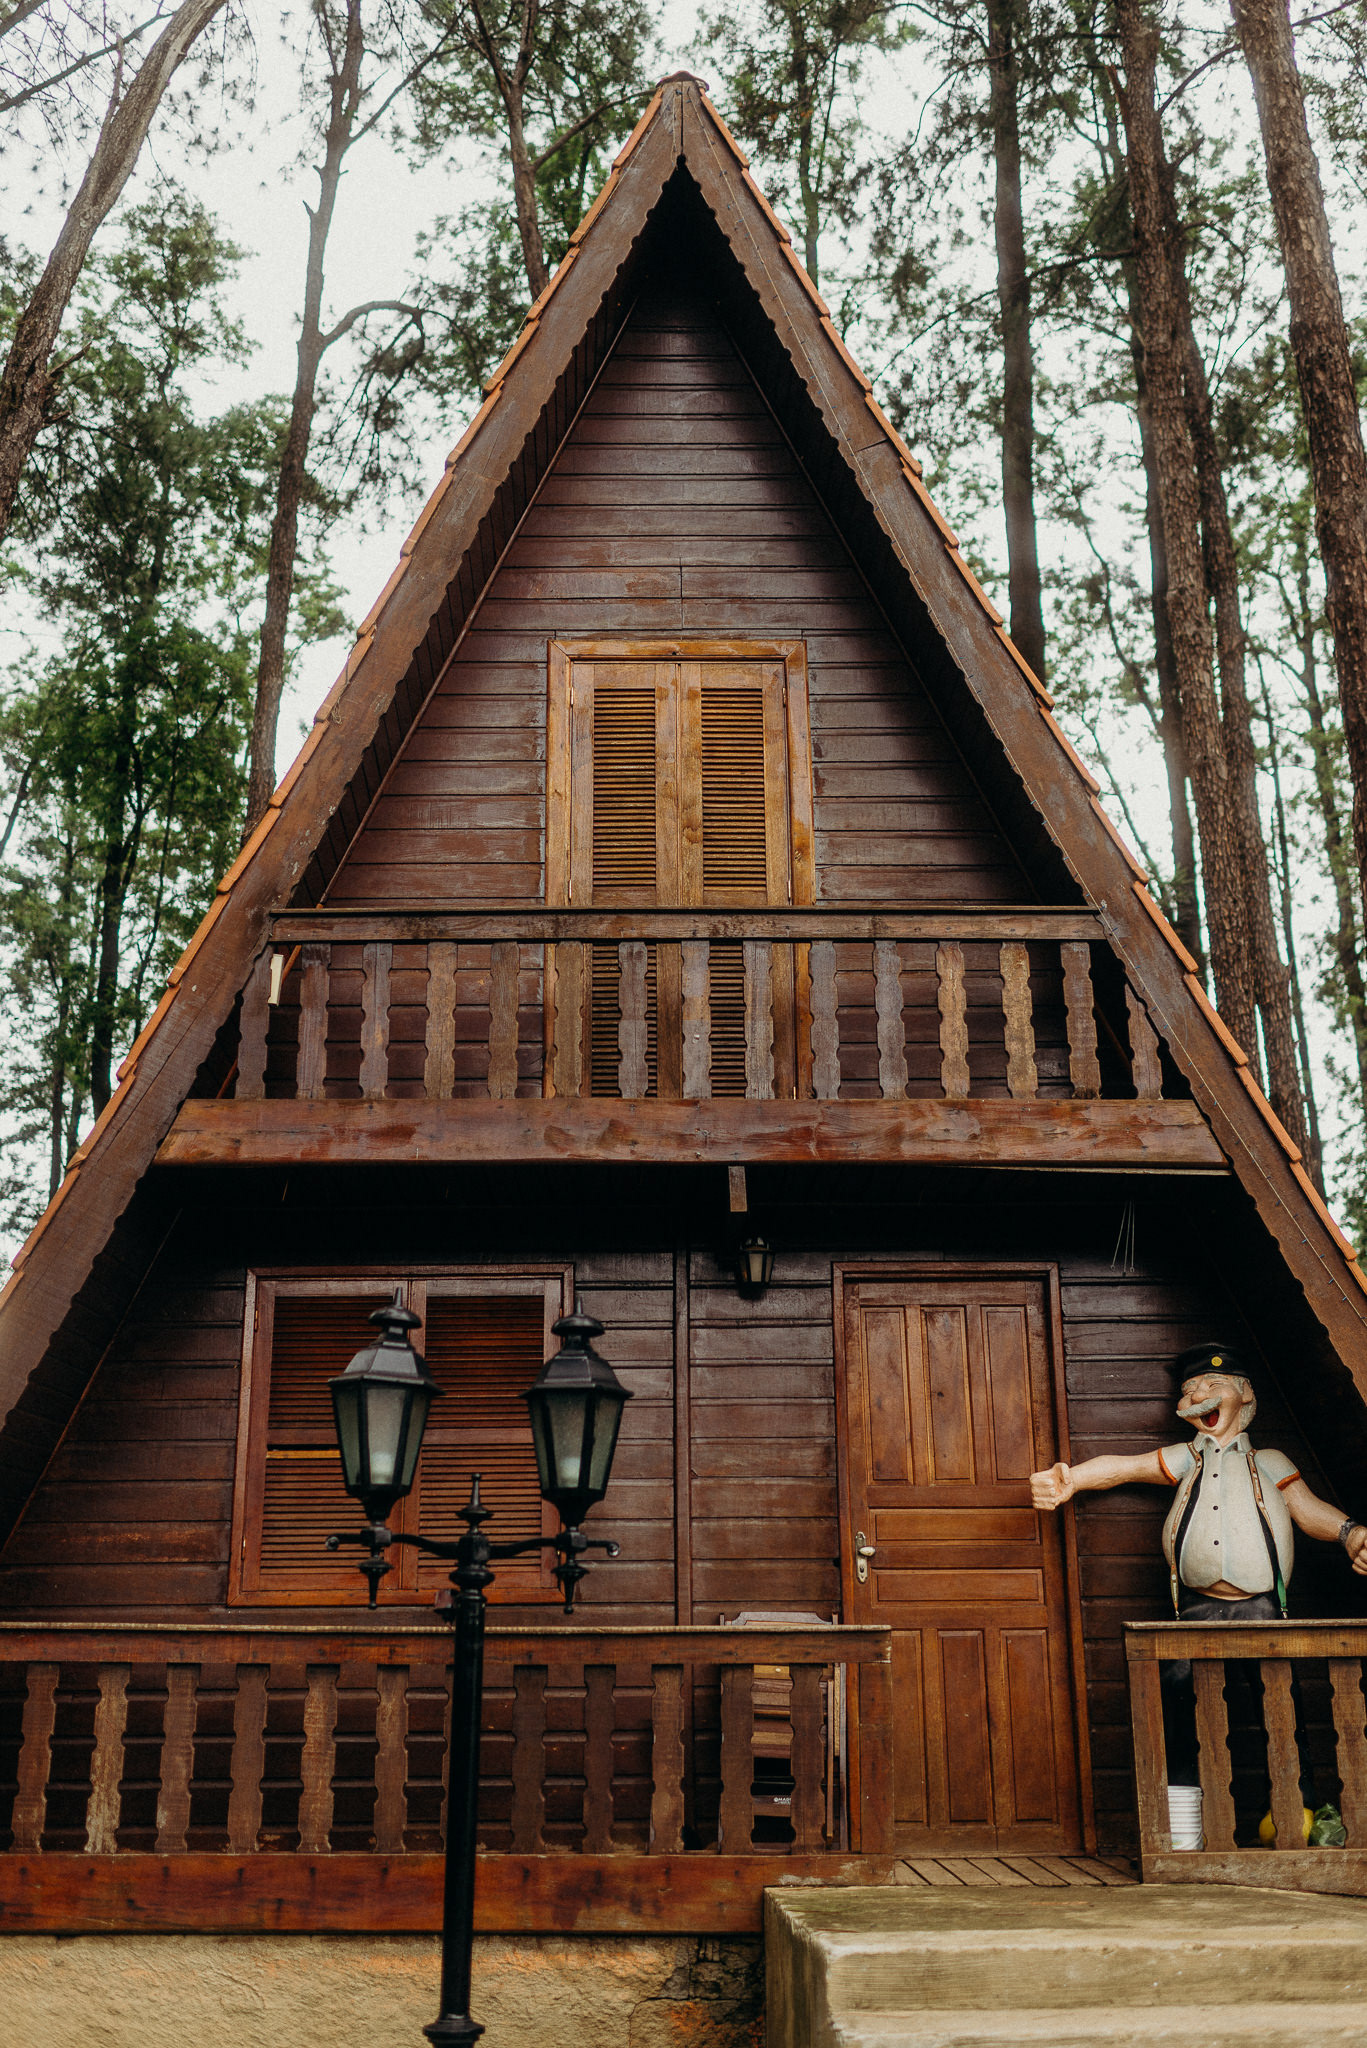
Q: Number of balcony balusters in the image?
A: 15